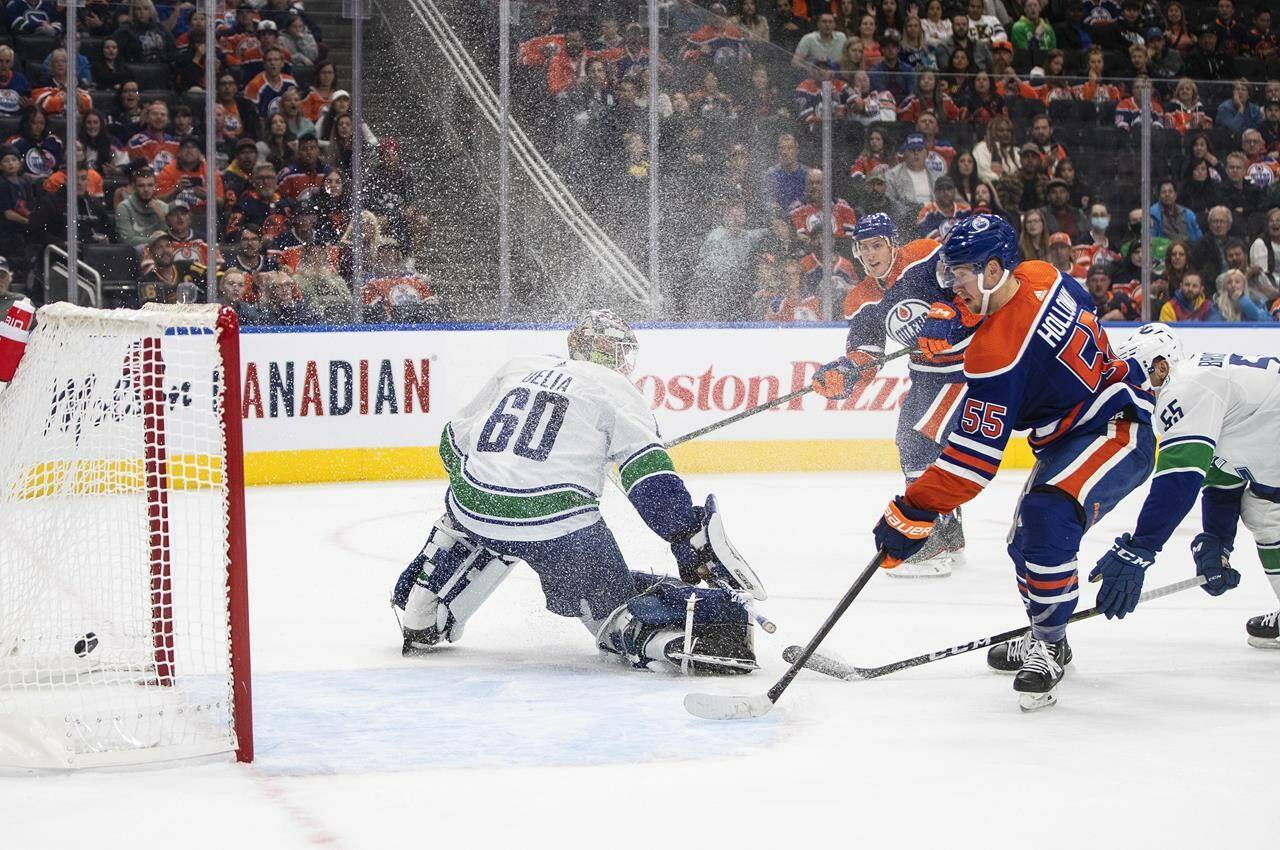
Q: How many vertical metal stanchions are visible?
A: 7